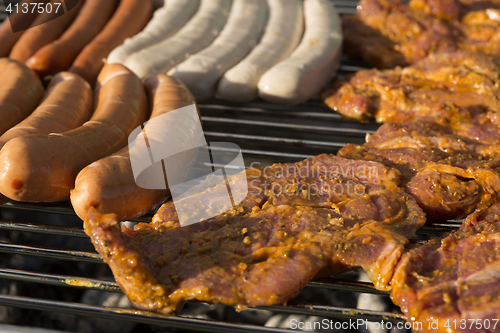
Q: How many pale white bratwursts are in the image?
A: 5